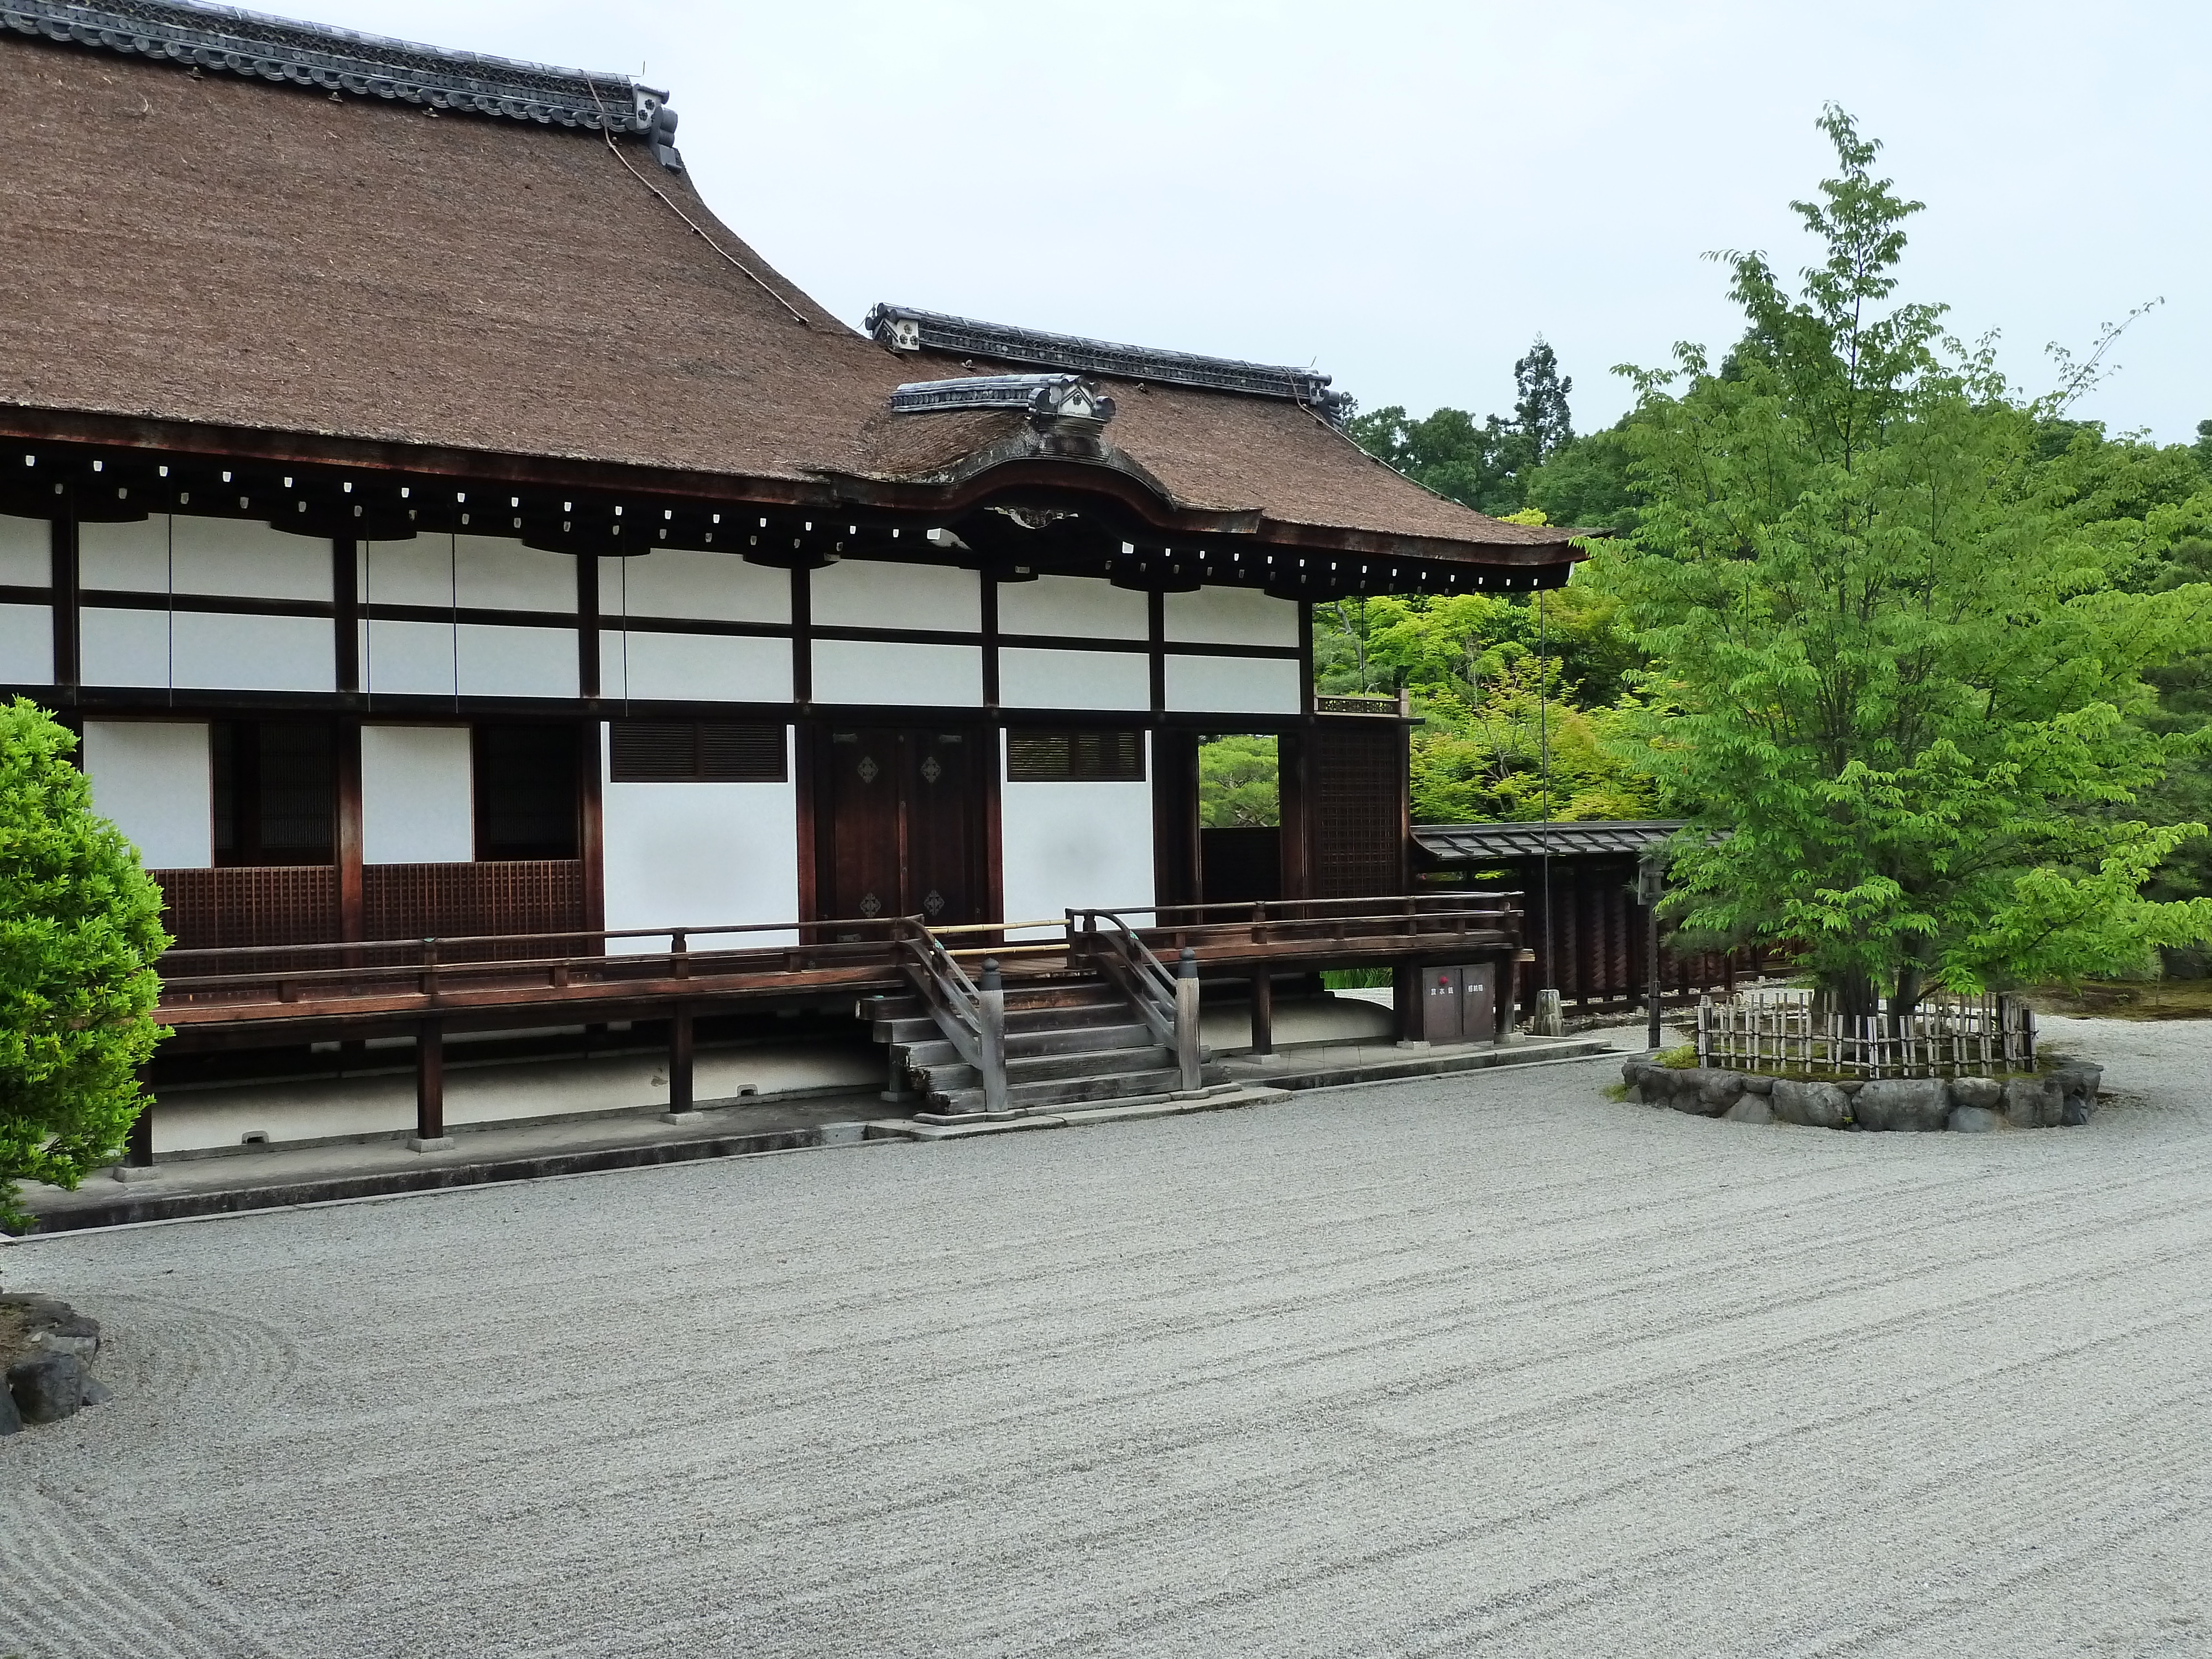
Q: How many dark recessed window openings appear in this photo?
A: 2